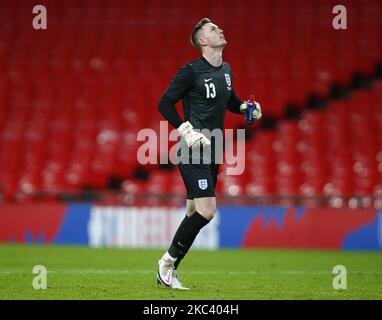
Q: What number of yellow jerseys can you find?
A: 0